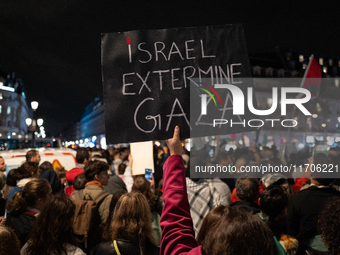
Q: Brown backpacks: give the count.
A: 1